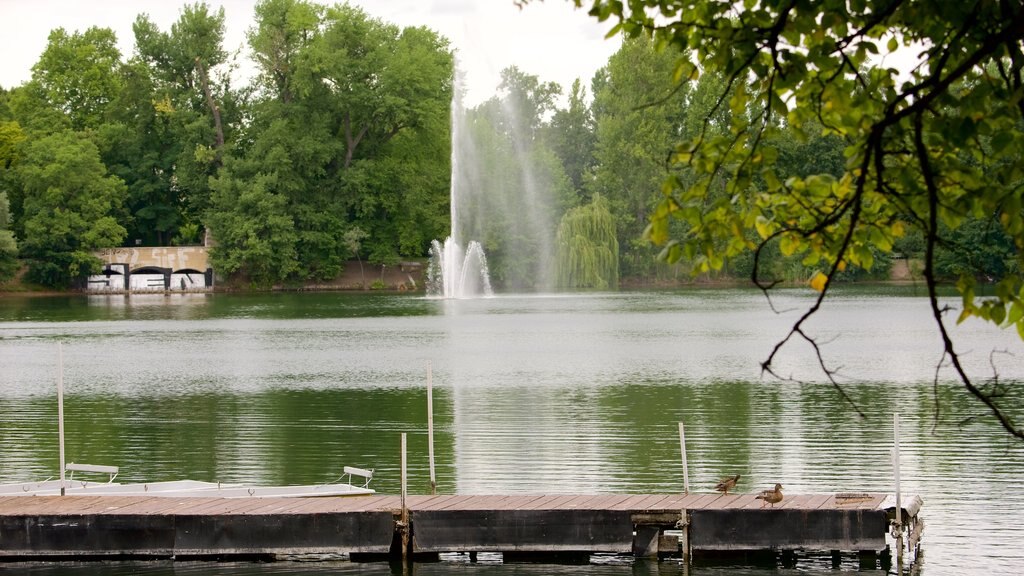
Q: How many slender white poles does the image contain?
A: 5